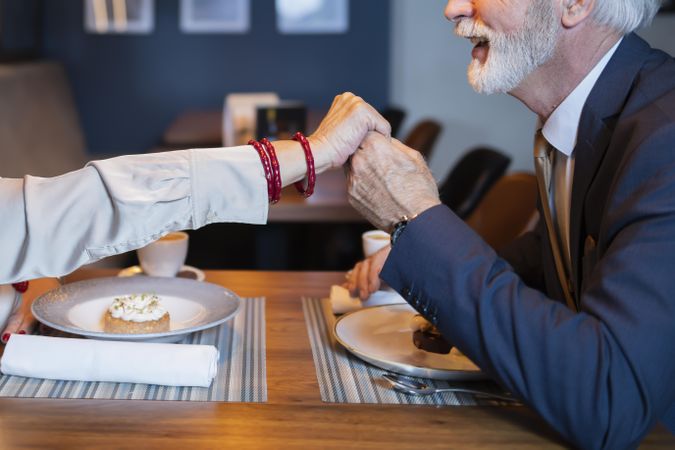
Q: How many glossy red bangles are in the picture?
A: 3